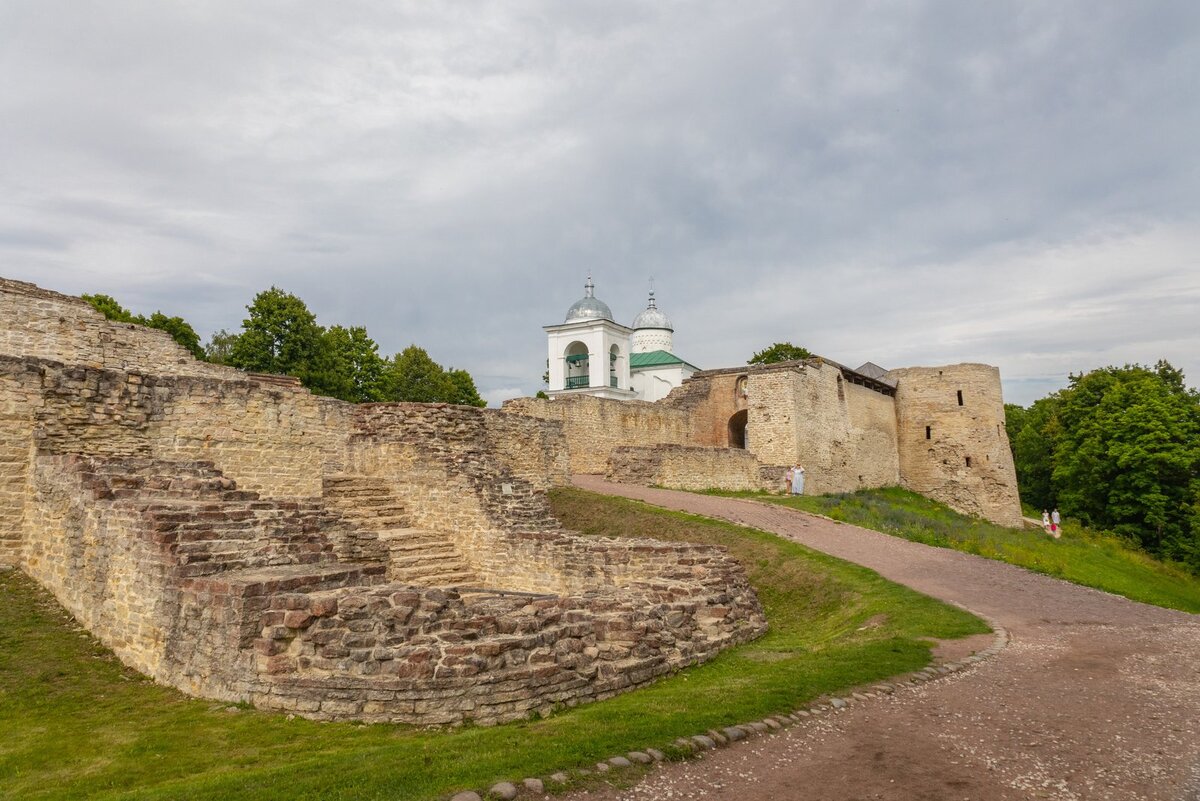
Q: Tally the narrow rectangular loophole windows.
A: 3